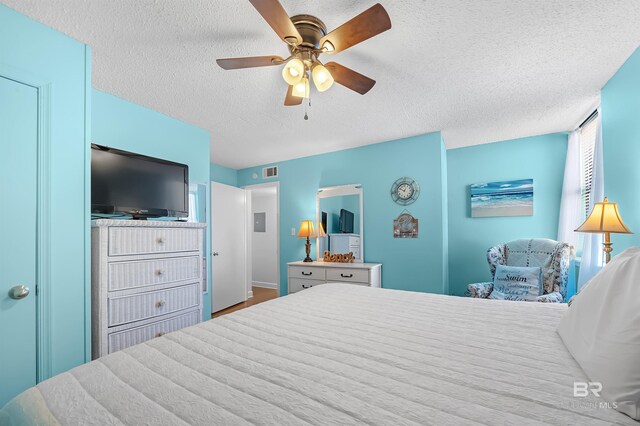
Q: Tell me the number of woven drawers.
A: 4